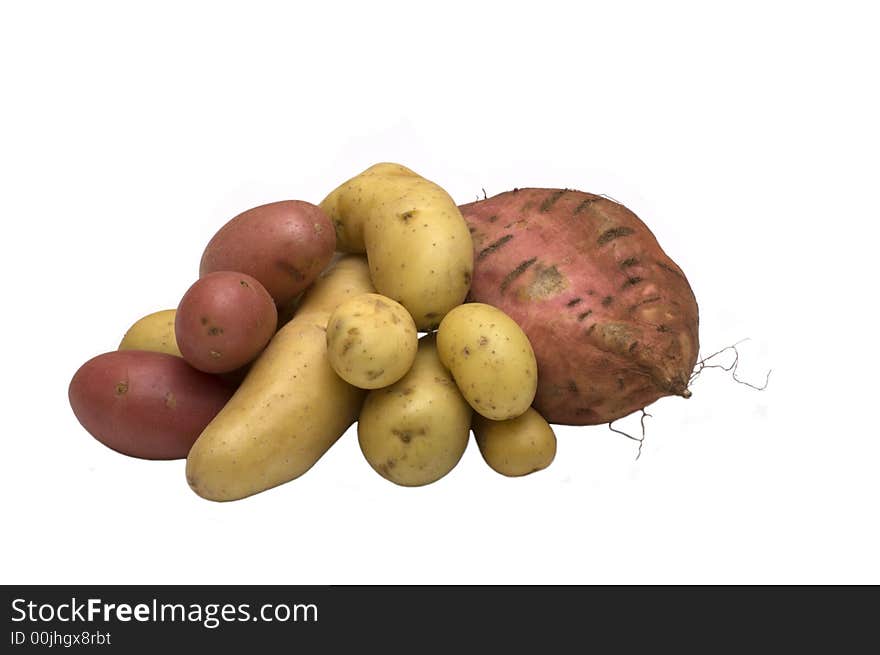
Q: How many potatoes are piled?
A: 11